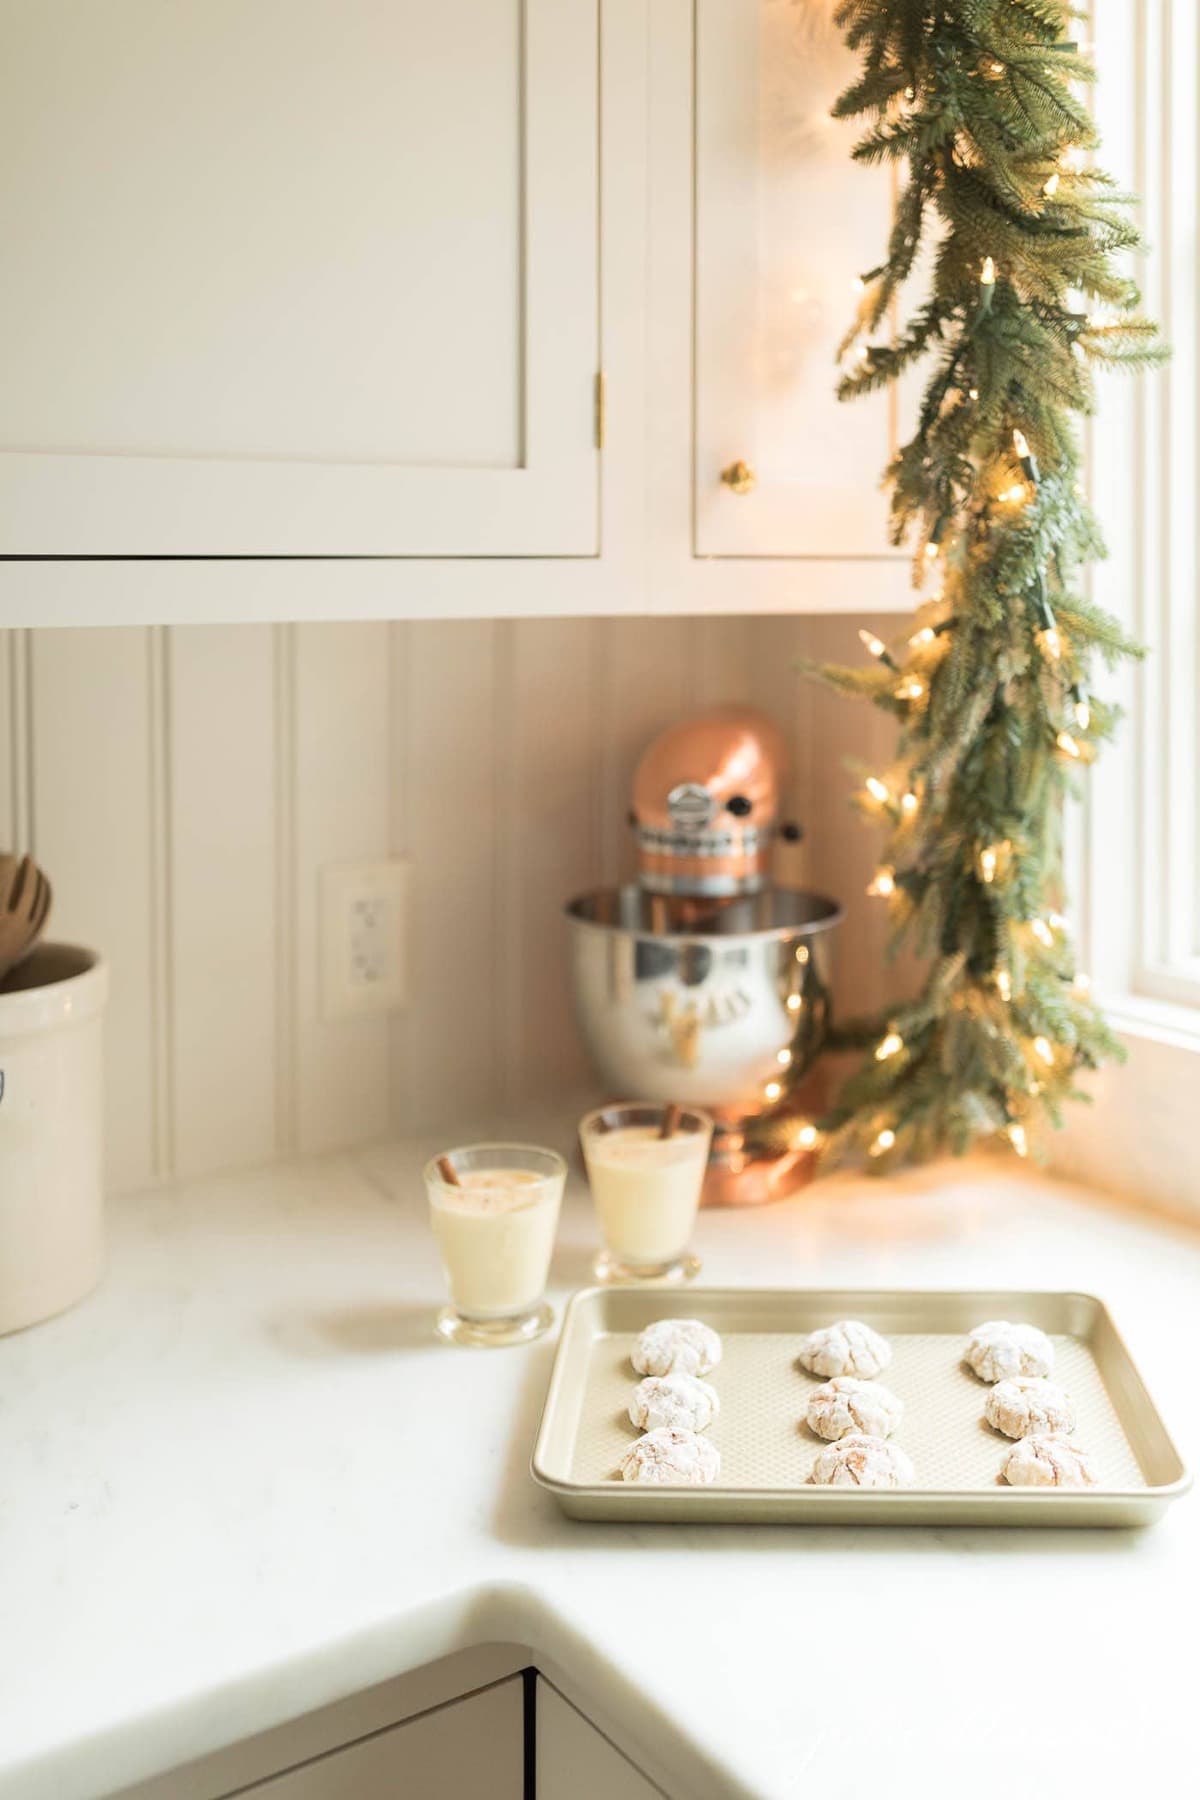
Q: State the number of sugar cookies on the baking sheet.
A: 9